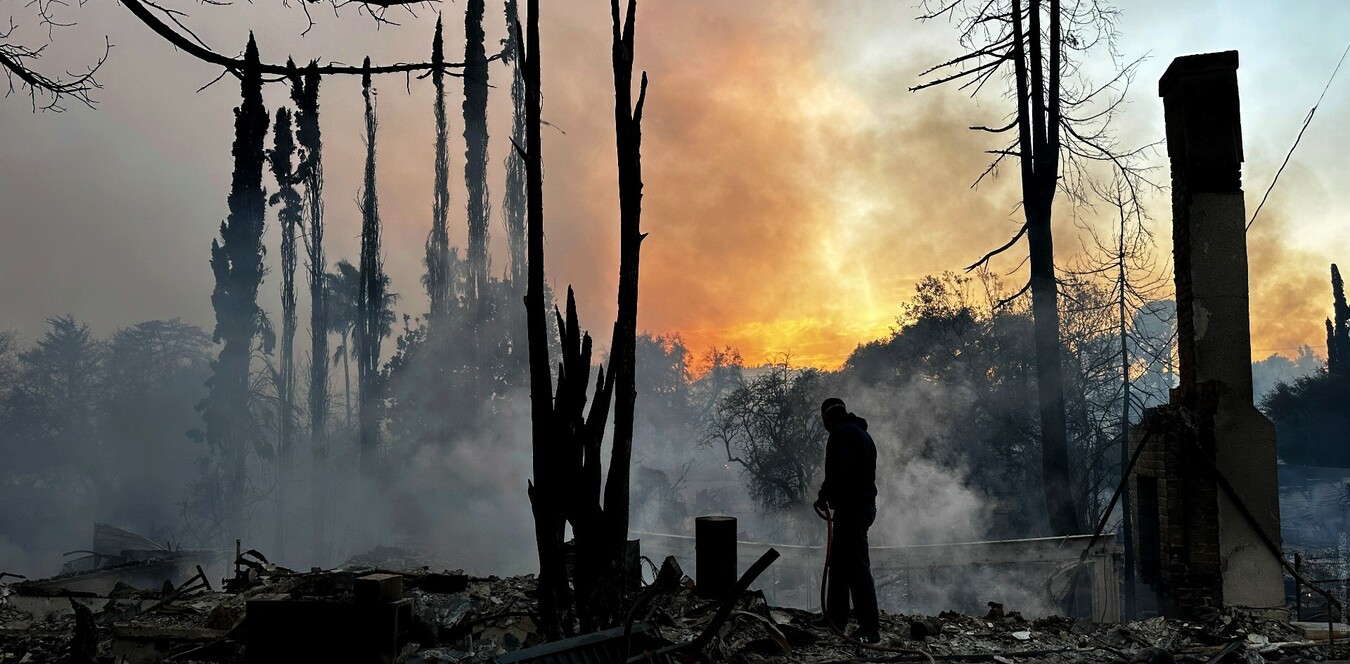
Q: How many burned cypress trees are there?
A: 7